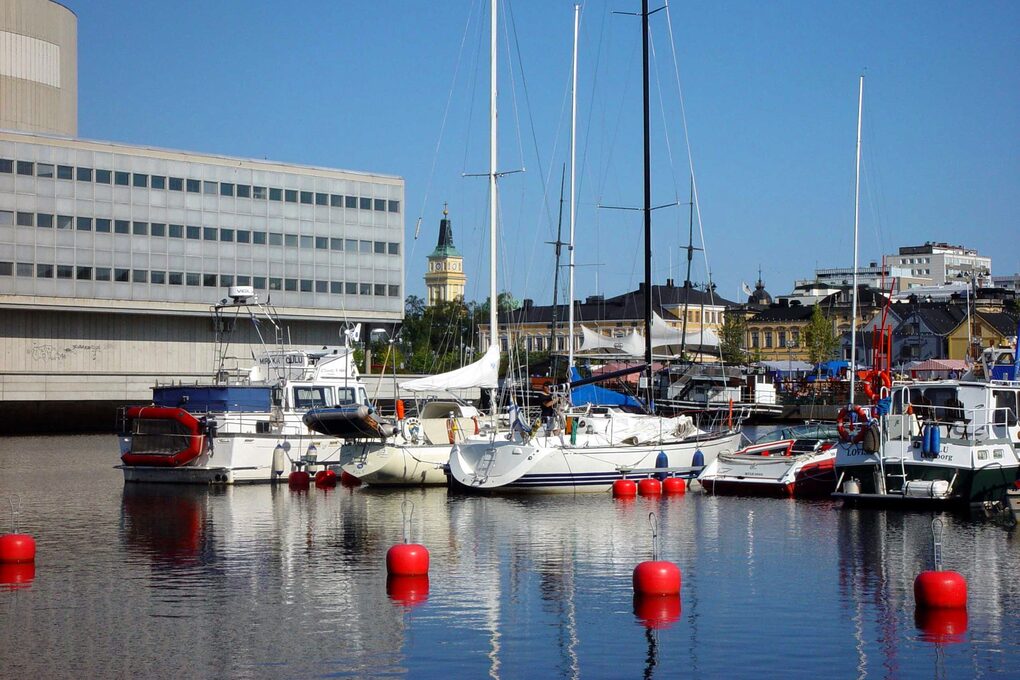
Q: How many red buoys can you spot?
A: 10